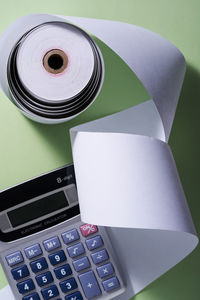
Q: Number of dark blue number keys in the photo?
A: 9